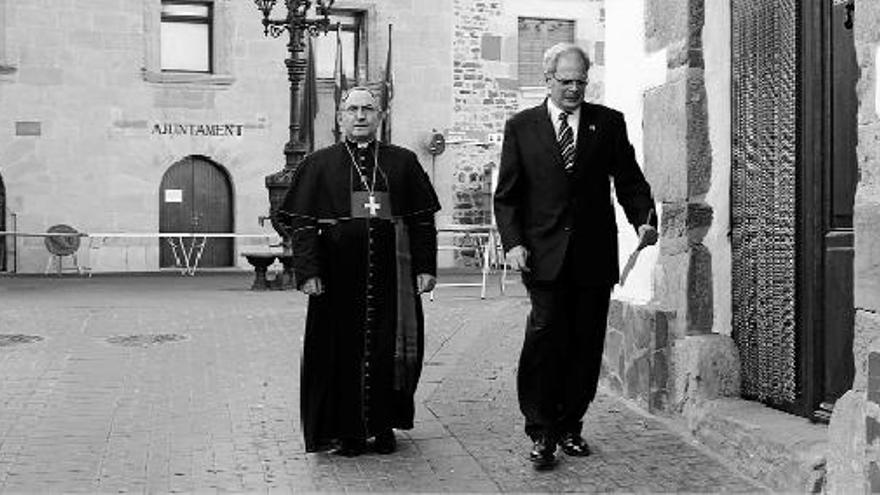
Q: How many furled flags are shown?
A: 3